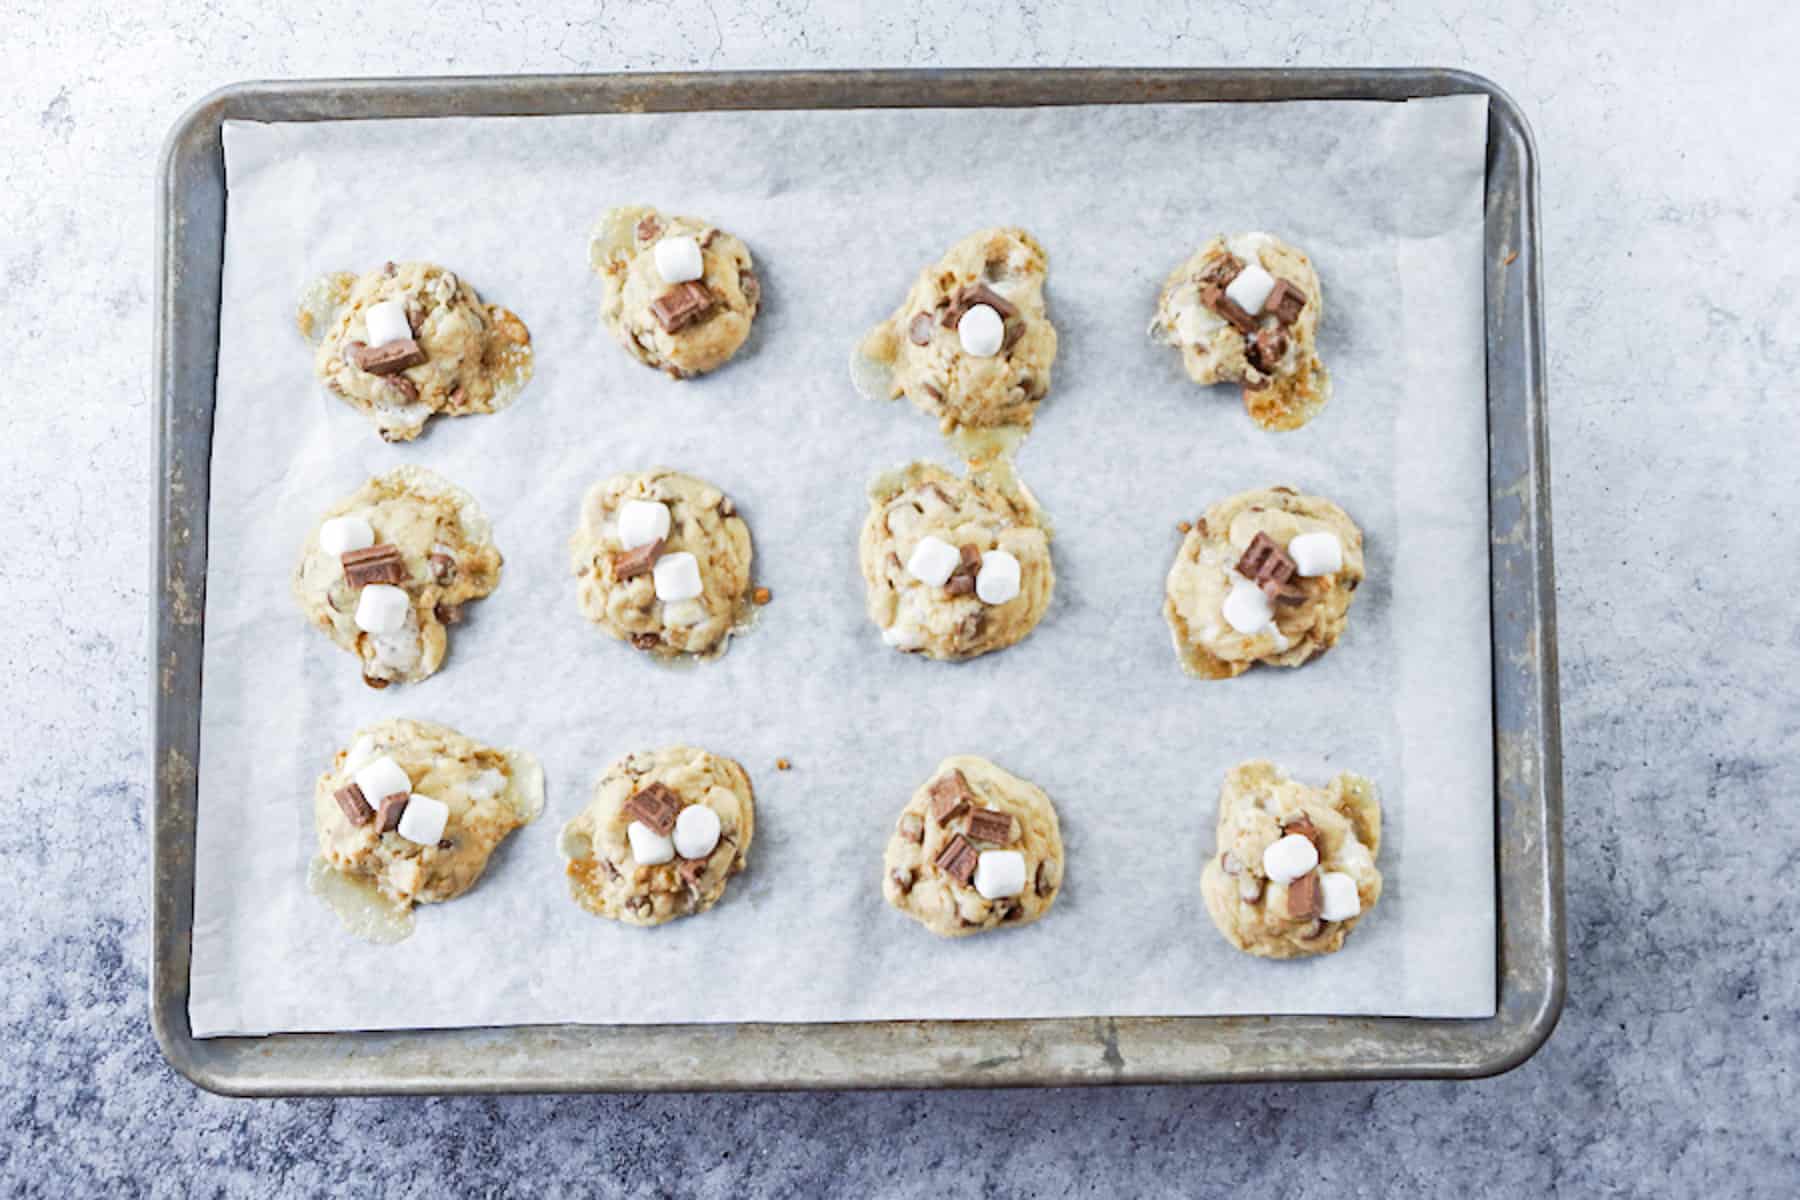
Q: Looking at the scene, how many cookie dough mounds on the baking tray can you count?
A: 12